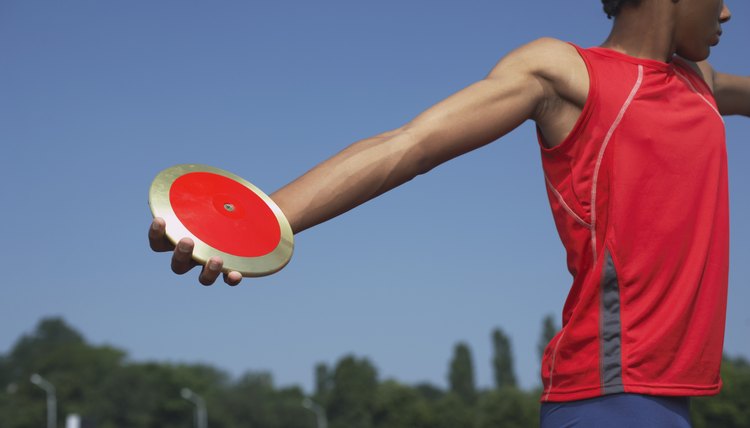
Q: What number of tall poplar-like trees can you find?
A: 3